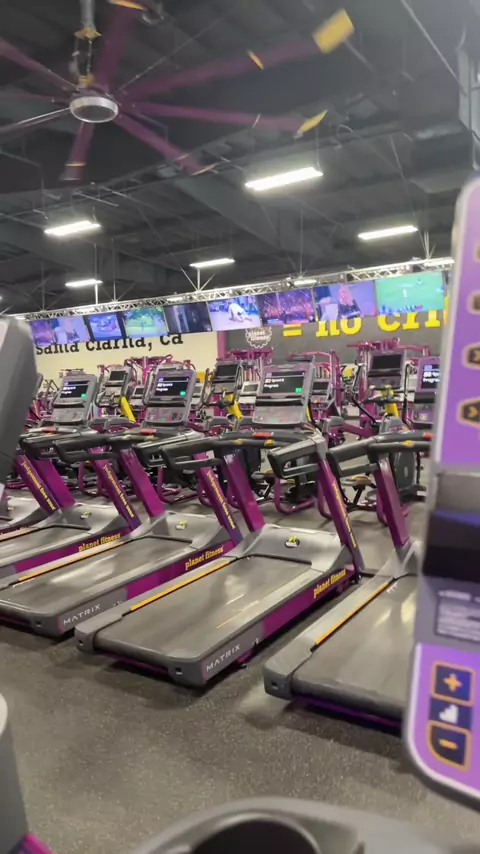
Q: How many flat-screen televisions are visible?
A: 9